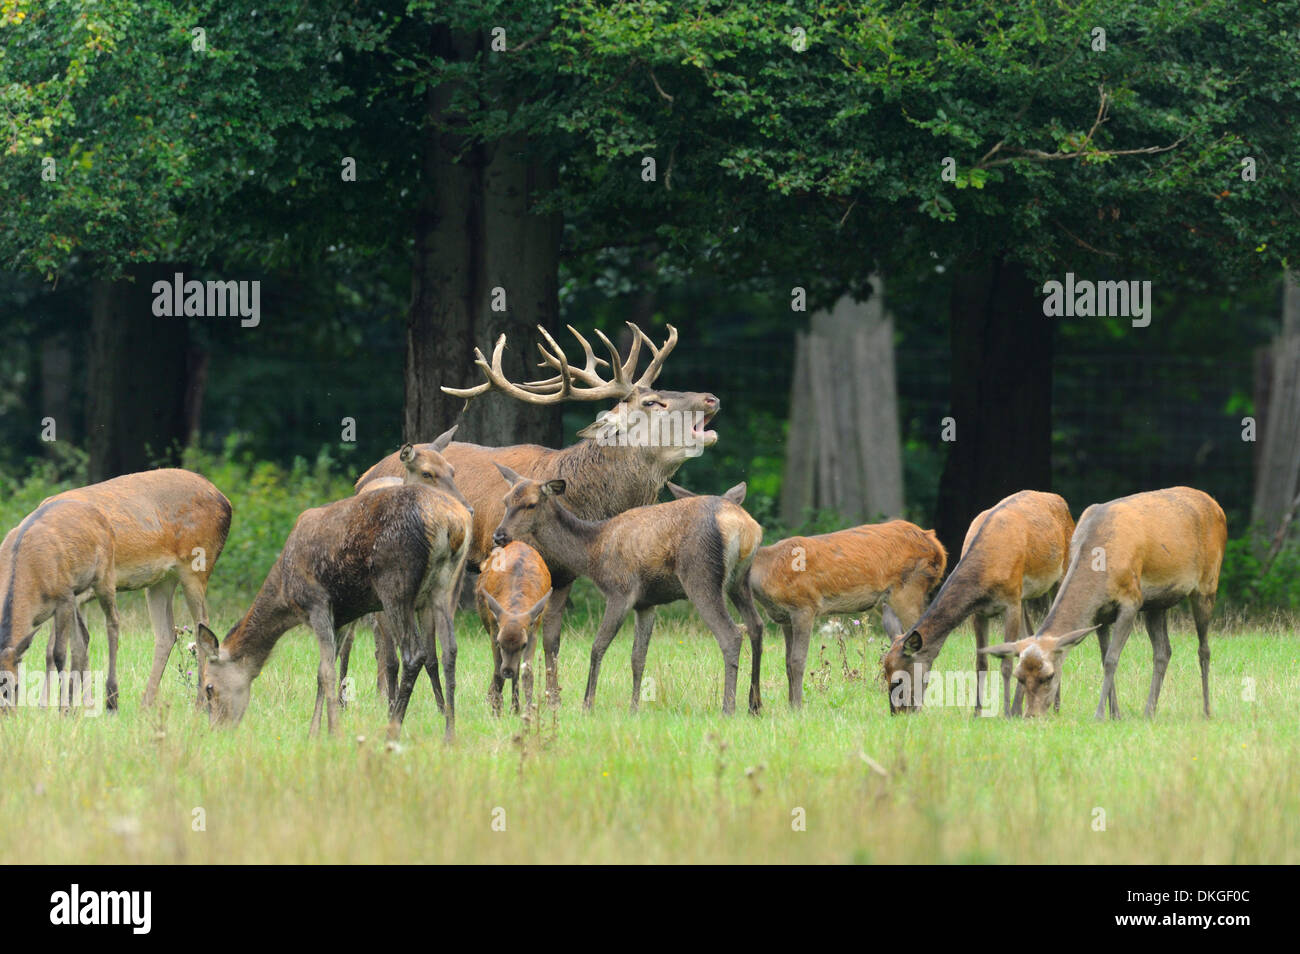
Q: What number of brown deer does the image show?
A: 10